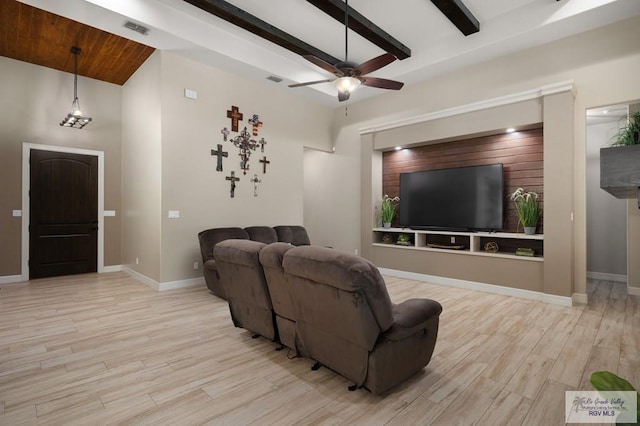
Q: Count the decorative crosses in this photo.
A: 9